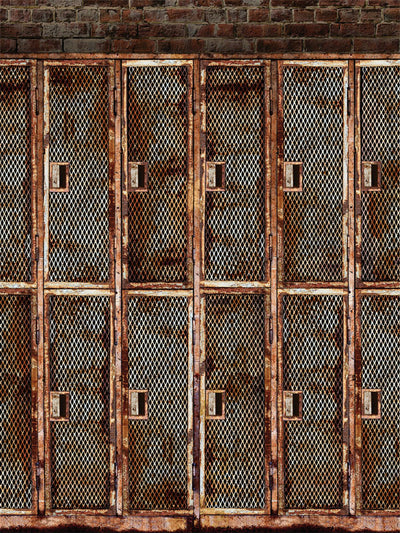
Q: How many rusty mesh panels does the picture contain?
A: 12